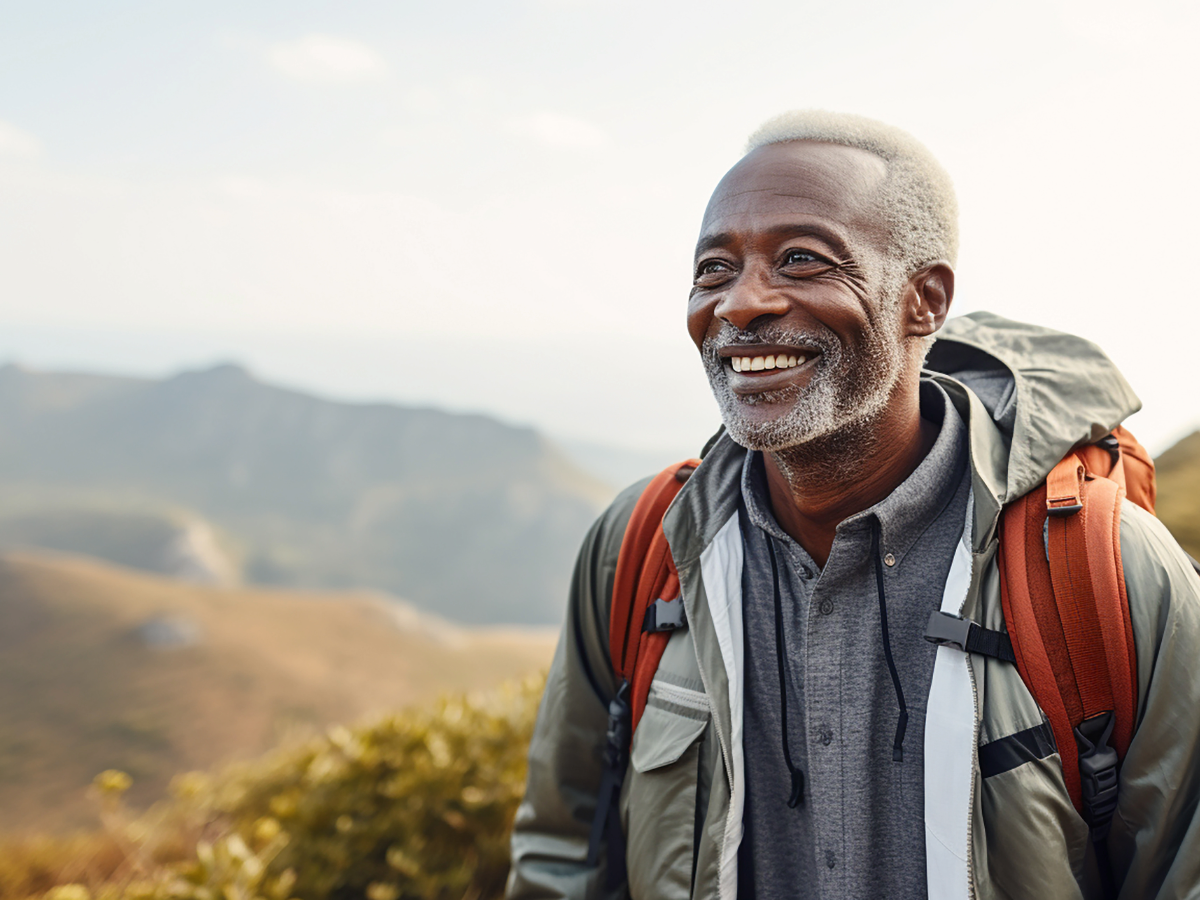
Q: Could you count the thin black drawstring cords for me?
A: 2